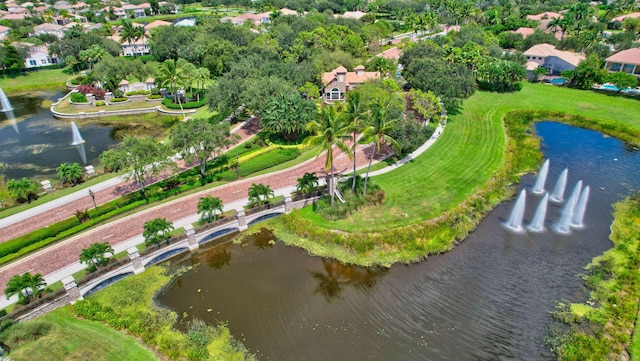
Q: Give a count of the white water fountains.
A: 9